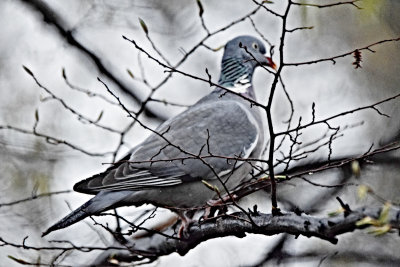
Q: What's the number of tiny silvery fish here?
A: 0